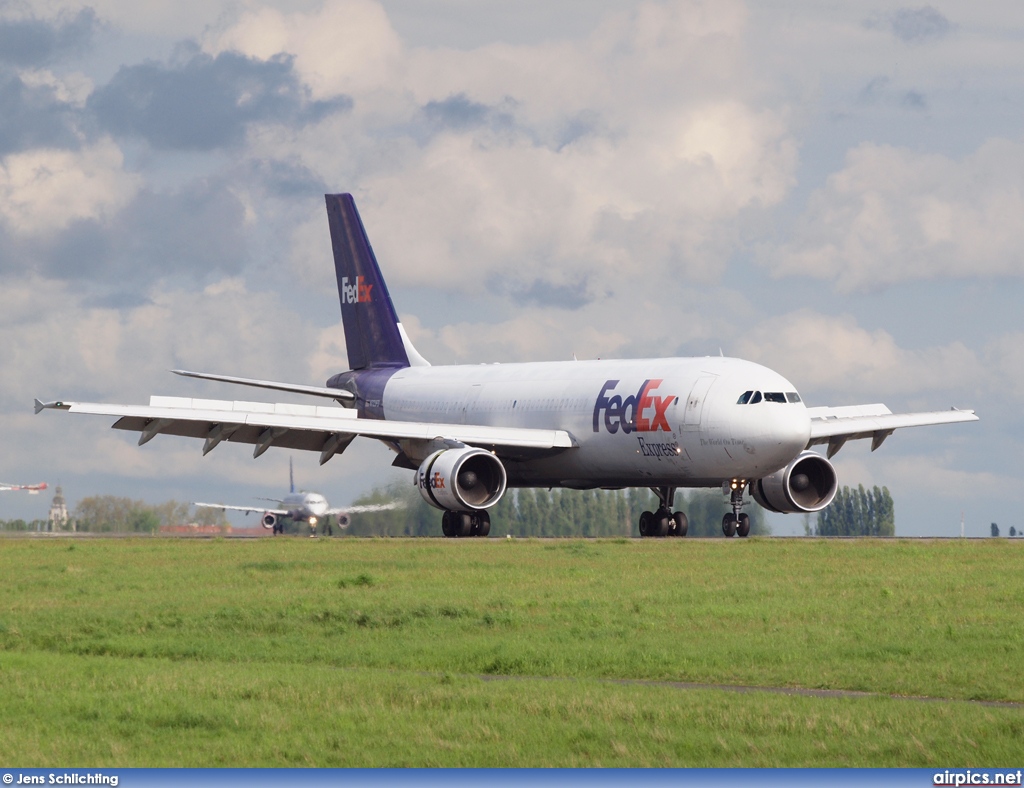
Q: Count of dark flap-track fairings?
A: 6